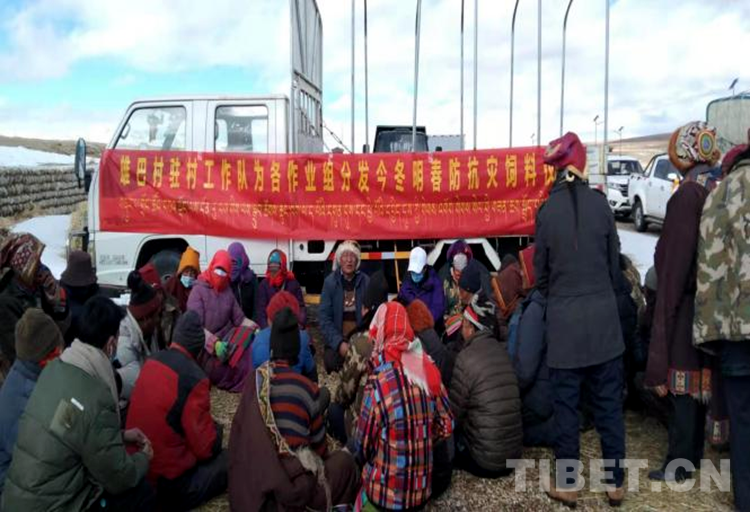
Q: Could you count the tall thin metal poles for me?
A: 9